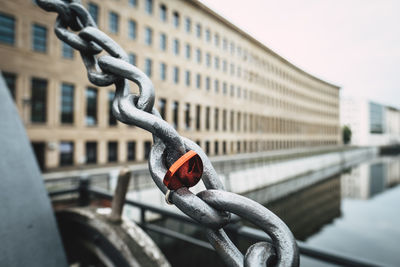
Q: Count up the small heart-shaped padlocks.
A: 1